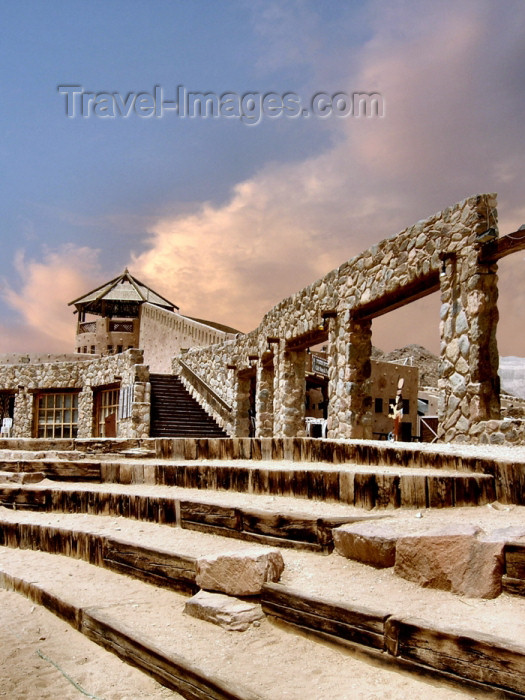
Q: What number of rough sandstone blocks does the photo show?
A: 4